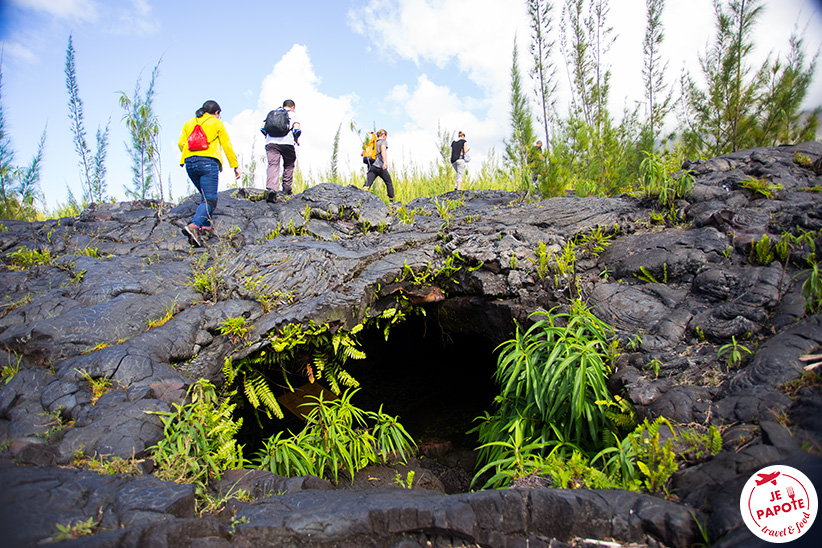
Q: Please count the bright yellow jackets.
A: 1